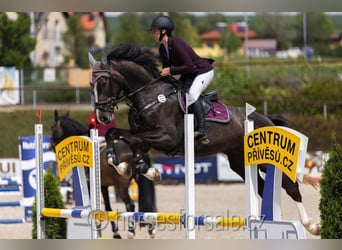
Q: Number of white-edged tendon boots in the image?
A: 2